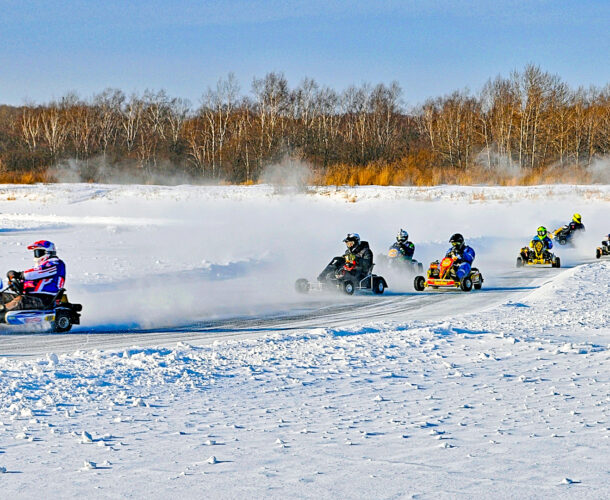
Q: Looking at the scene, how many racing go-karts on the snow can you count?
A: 7